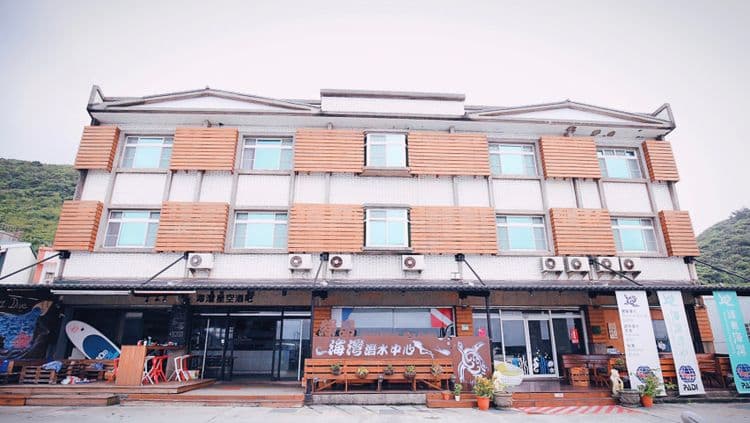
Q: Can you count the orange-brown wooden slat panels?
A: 12